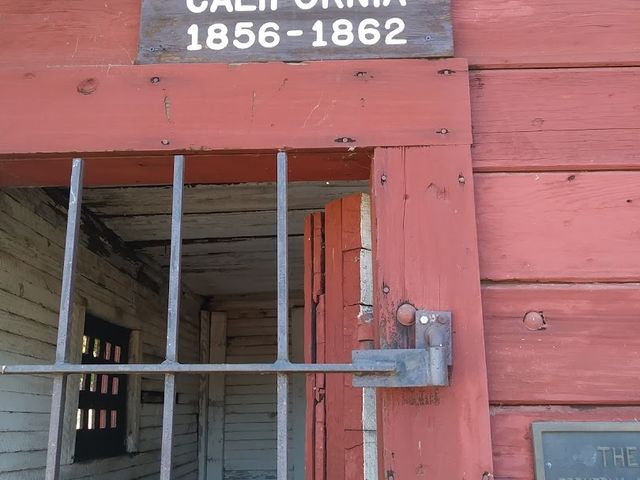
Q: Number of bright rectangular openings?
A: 12